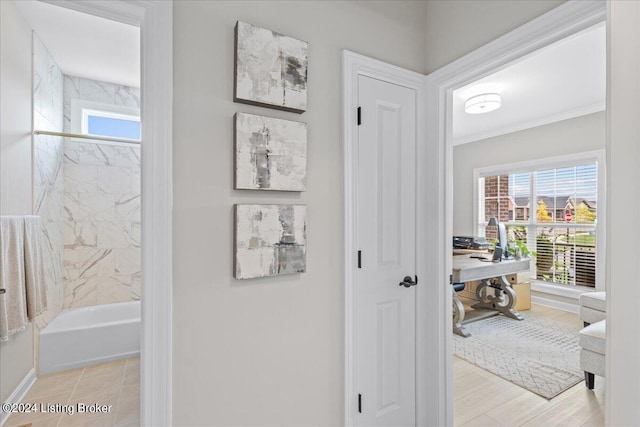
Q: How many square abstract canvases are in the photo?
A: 3